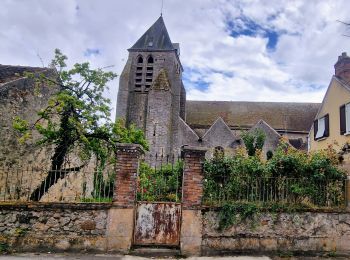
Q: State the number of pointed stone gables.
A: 3